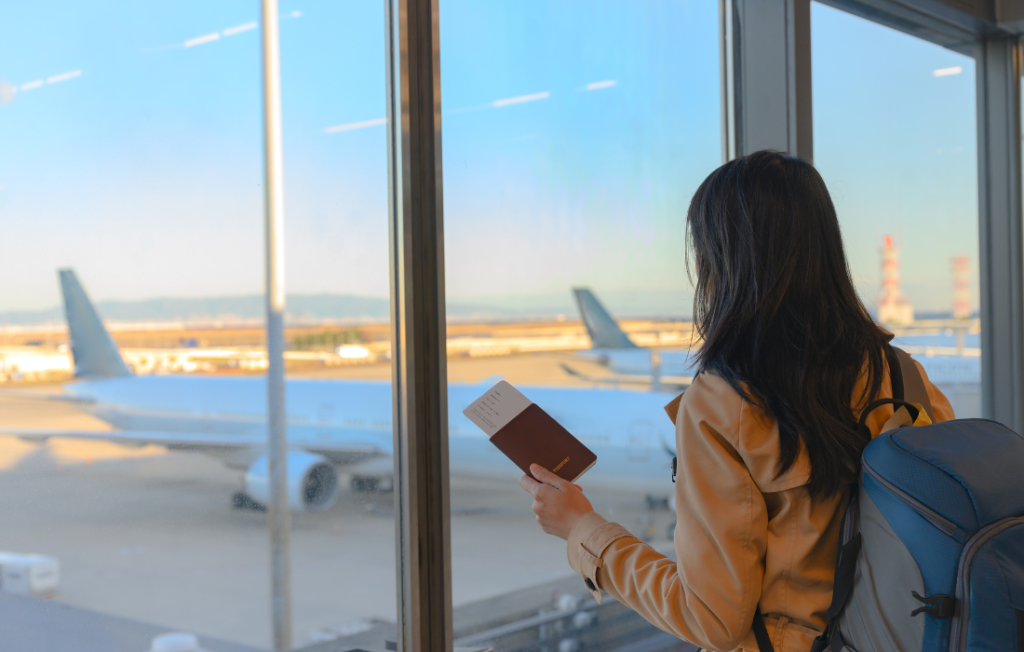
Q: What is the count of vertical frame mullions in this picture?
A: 3